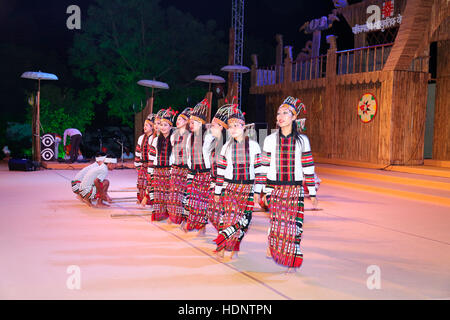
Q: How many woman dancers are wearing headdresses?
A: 8